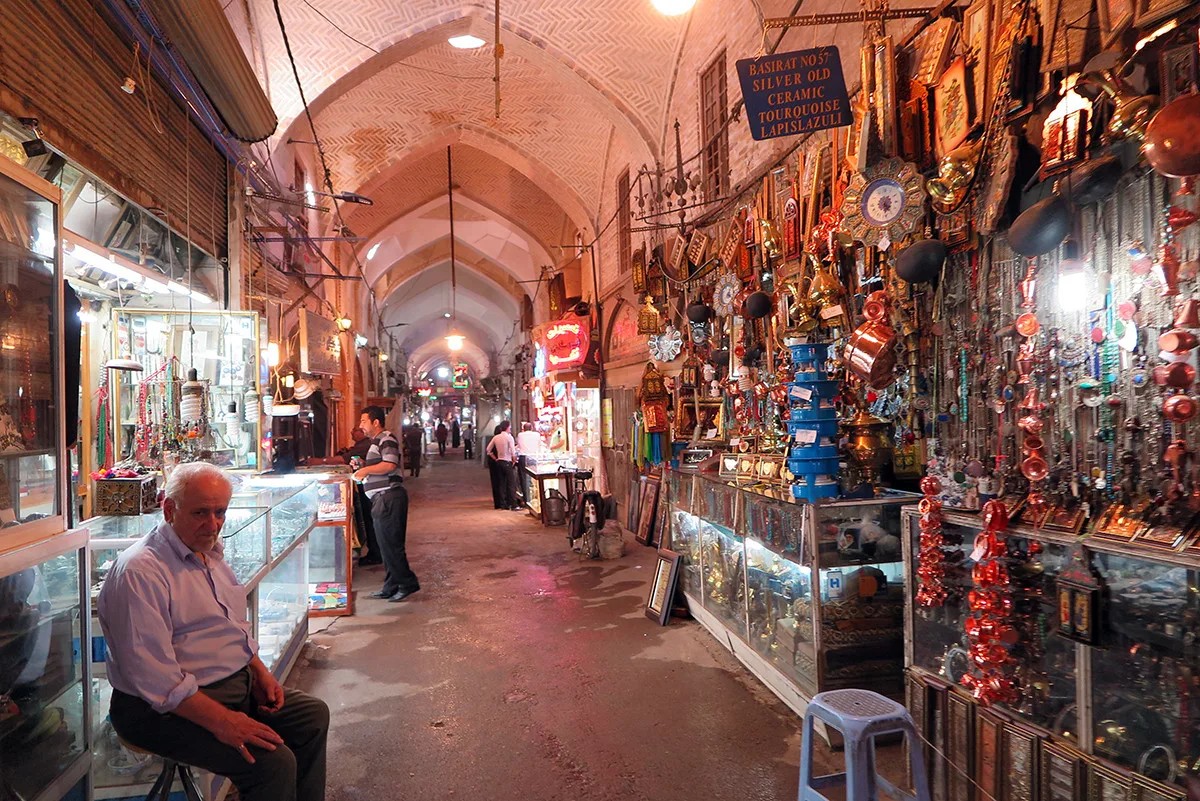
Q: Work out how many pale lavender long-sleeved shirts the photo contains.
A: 1